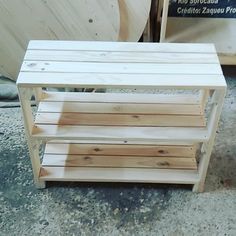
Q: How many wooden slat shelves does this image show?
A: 3